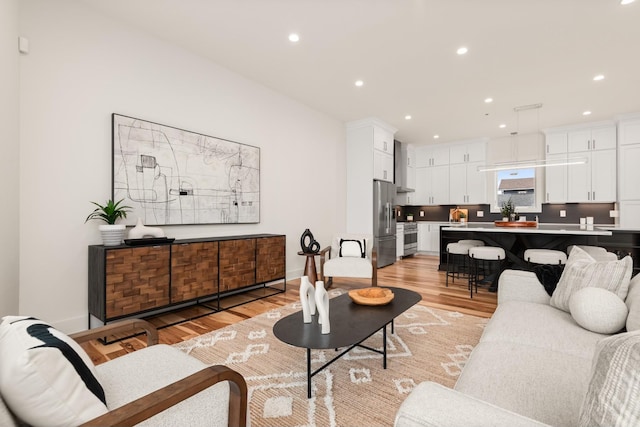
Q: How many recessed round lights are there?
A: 10